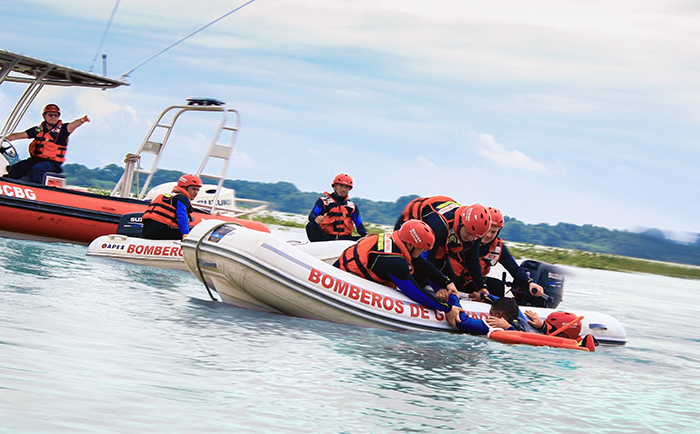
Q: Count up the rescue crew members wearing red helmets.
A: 7